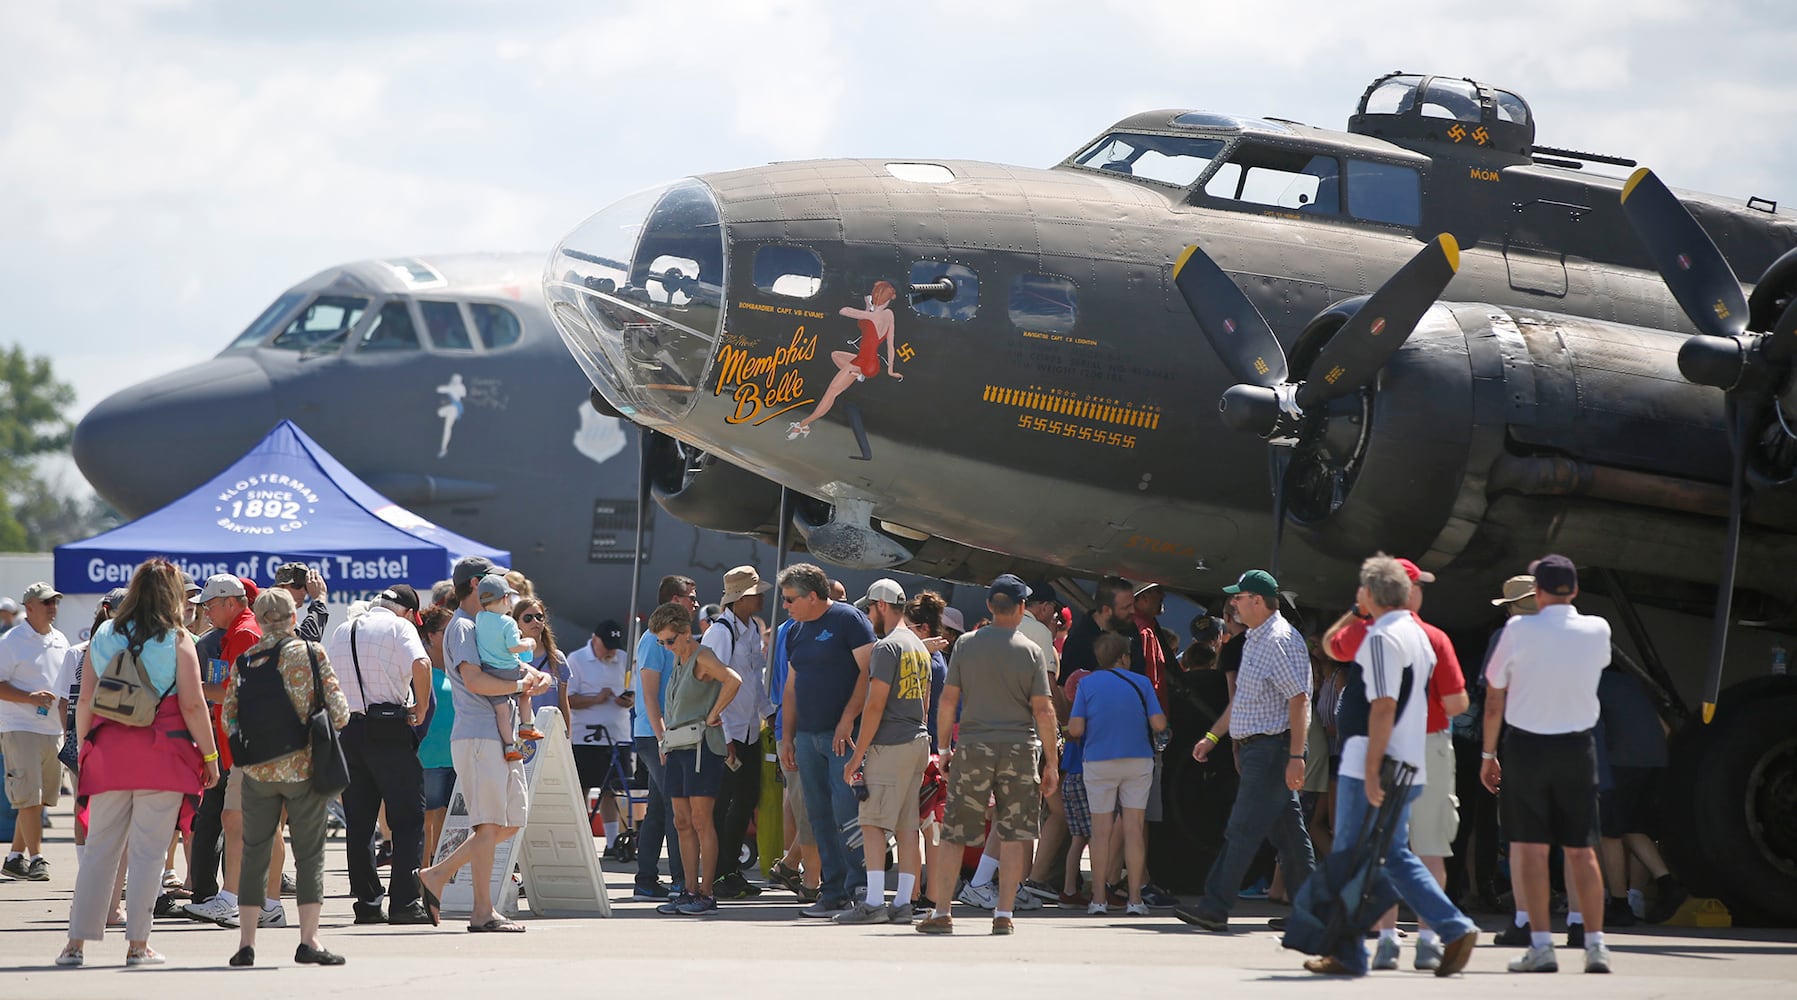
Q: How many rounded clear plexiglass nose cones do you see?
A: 1